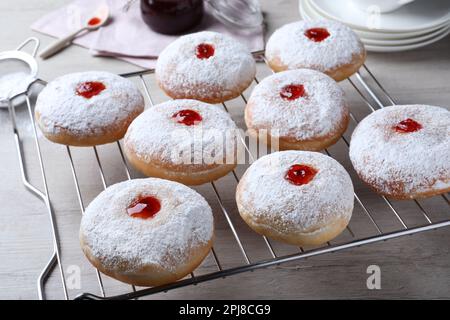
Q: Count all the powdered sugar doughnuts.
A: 8